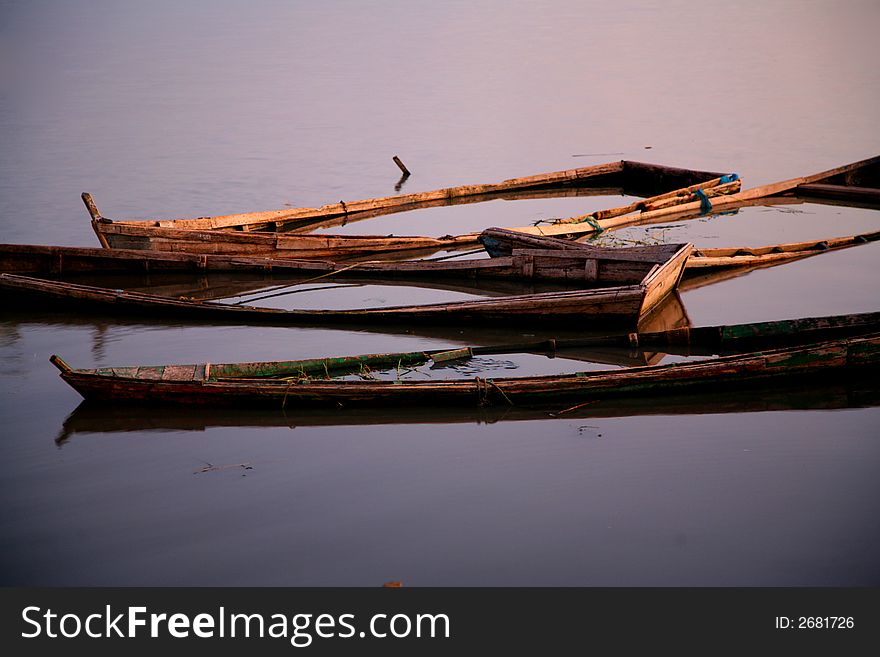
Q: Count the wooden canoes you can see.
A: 4